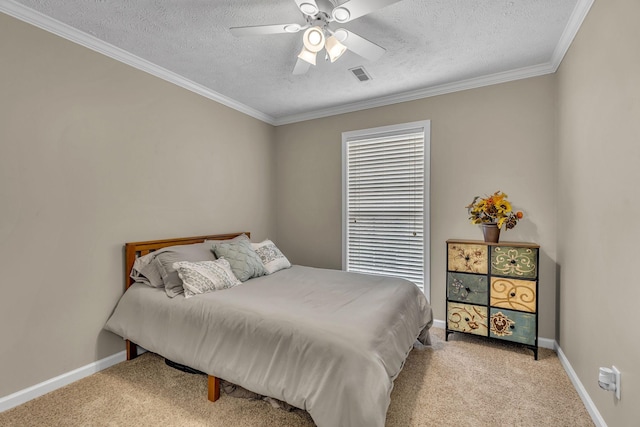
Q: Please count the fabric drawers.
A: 6